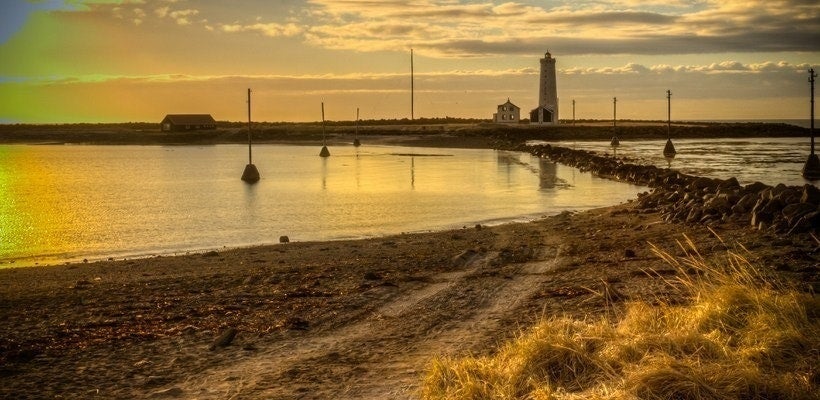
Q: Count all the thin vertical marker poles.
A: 8